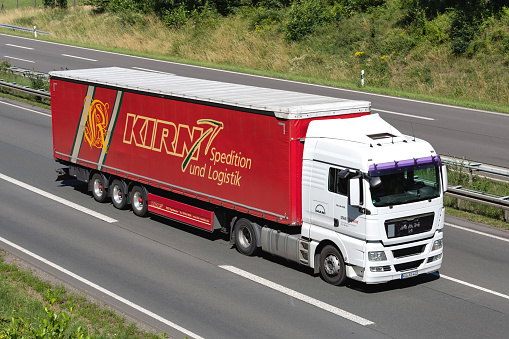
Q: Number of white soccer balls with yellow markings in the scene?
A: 0